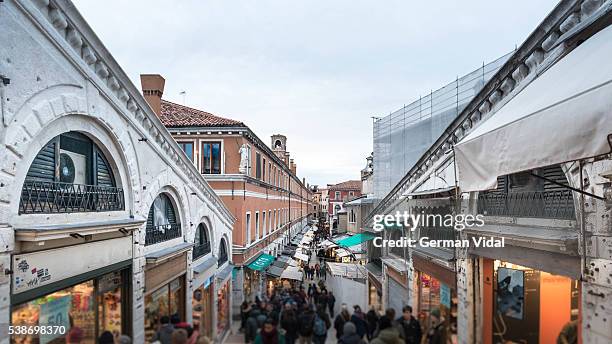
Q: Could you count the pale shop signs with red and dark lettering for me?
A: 1